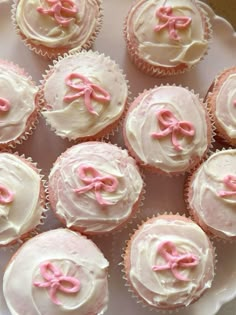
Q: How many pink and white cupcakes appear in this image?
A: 11